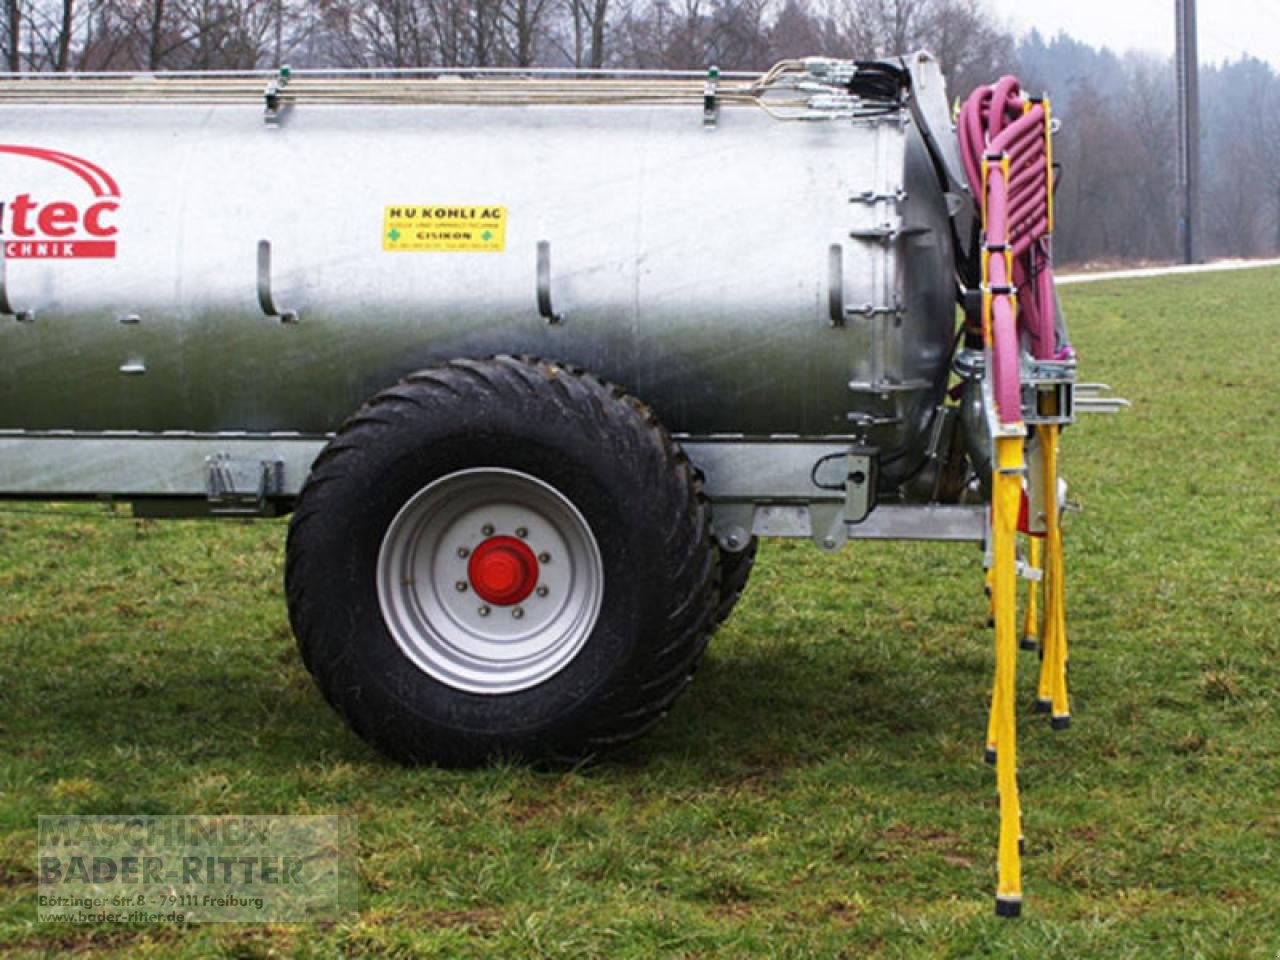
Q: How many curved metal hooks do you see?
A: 4